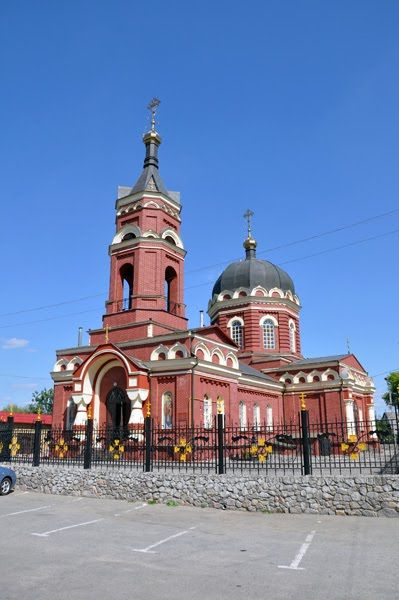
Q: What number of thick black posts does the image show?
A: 6